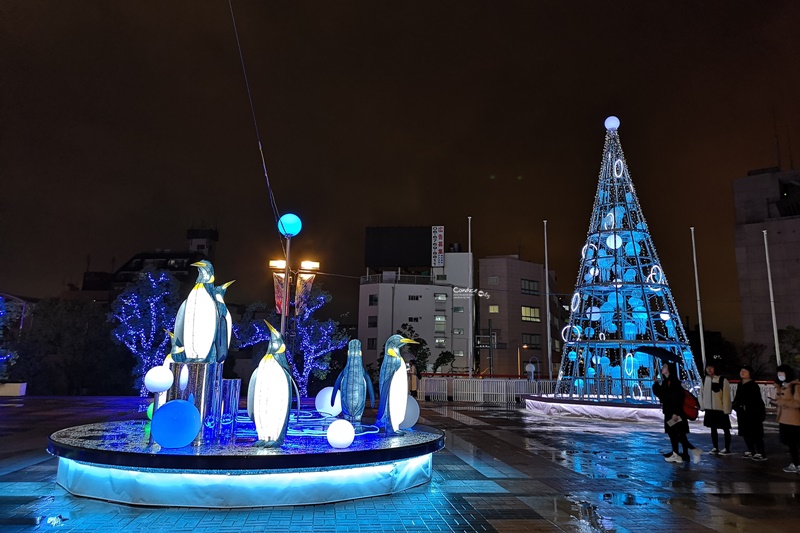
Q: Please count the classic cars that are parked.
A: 0